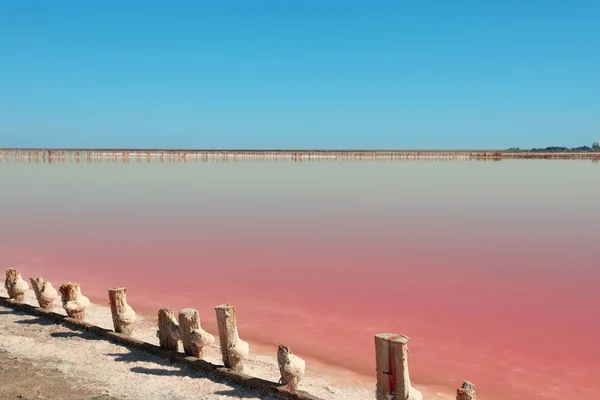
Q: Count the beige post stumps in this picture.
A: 10